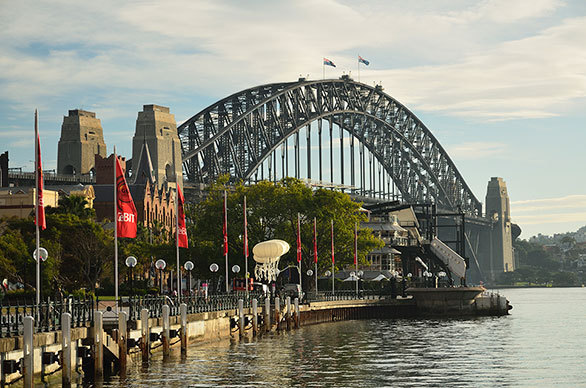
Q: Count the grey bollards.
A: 13